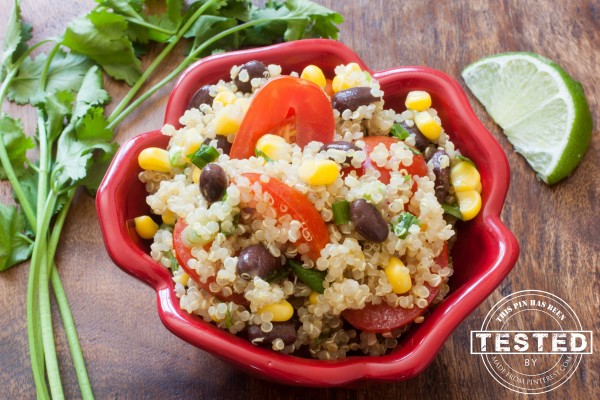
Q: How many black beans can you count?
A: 11